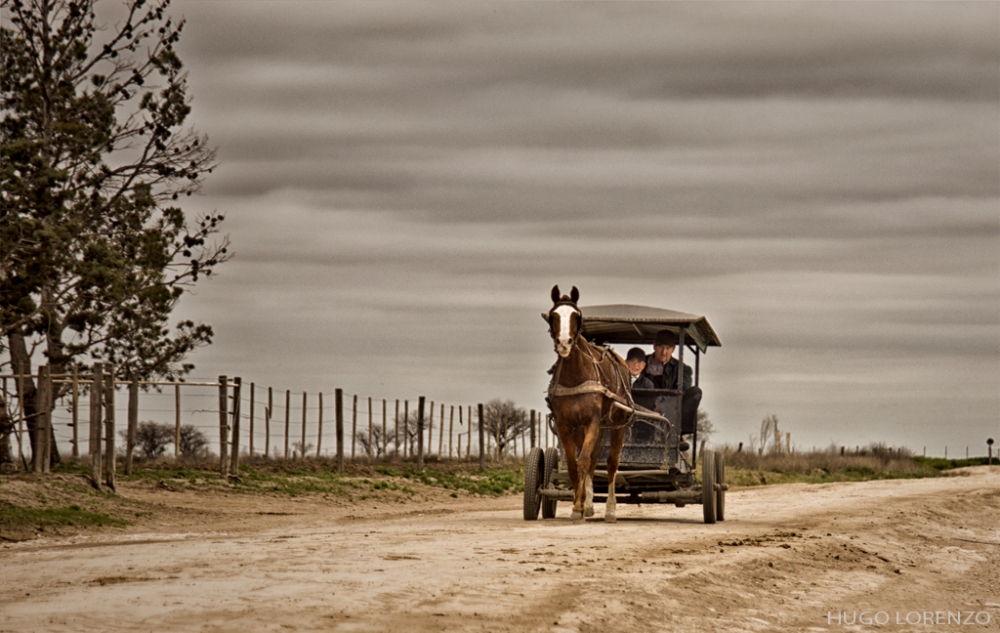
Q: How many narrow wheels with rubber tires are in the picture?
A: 4